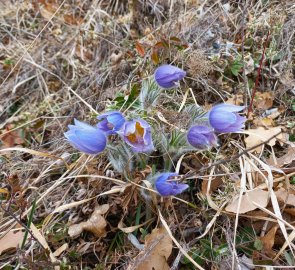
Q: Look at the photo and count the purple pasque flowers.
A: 7